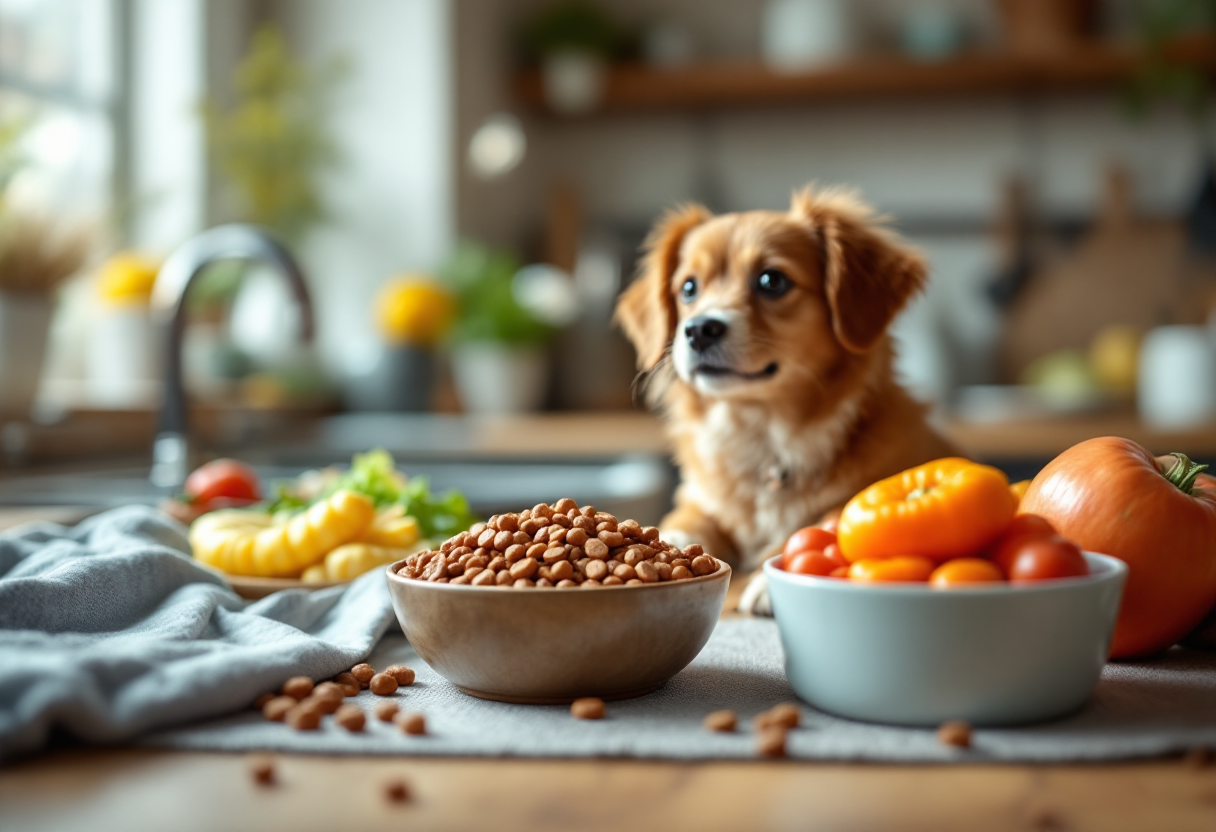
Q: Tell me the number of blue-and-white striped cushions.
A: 0